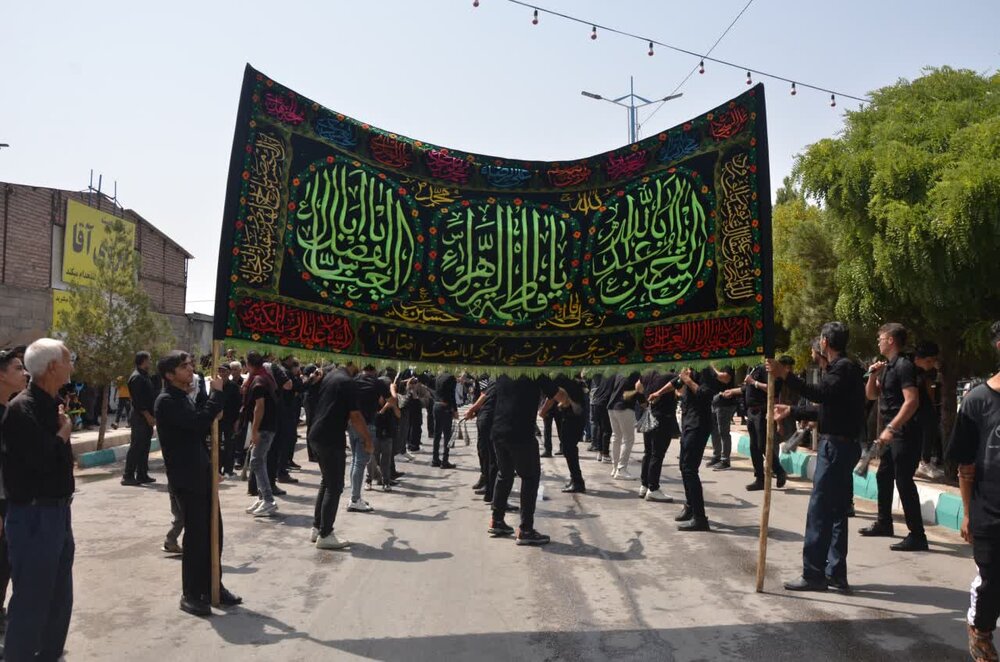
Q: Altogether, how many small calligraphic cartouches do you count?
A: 9